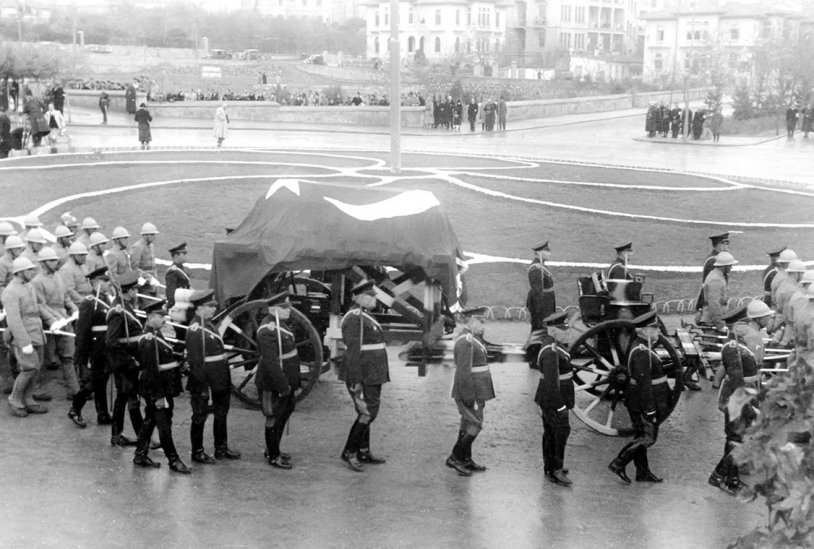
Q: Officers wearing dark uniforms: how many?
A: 15